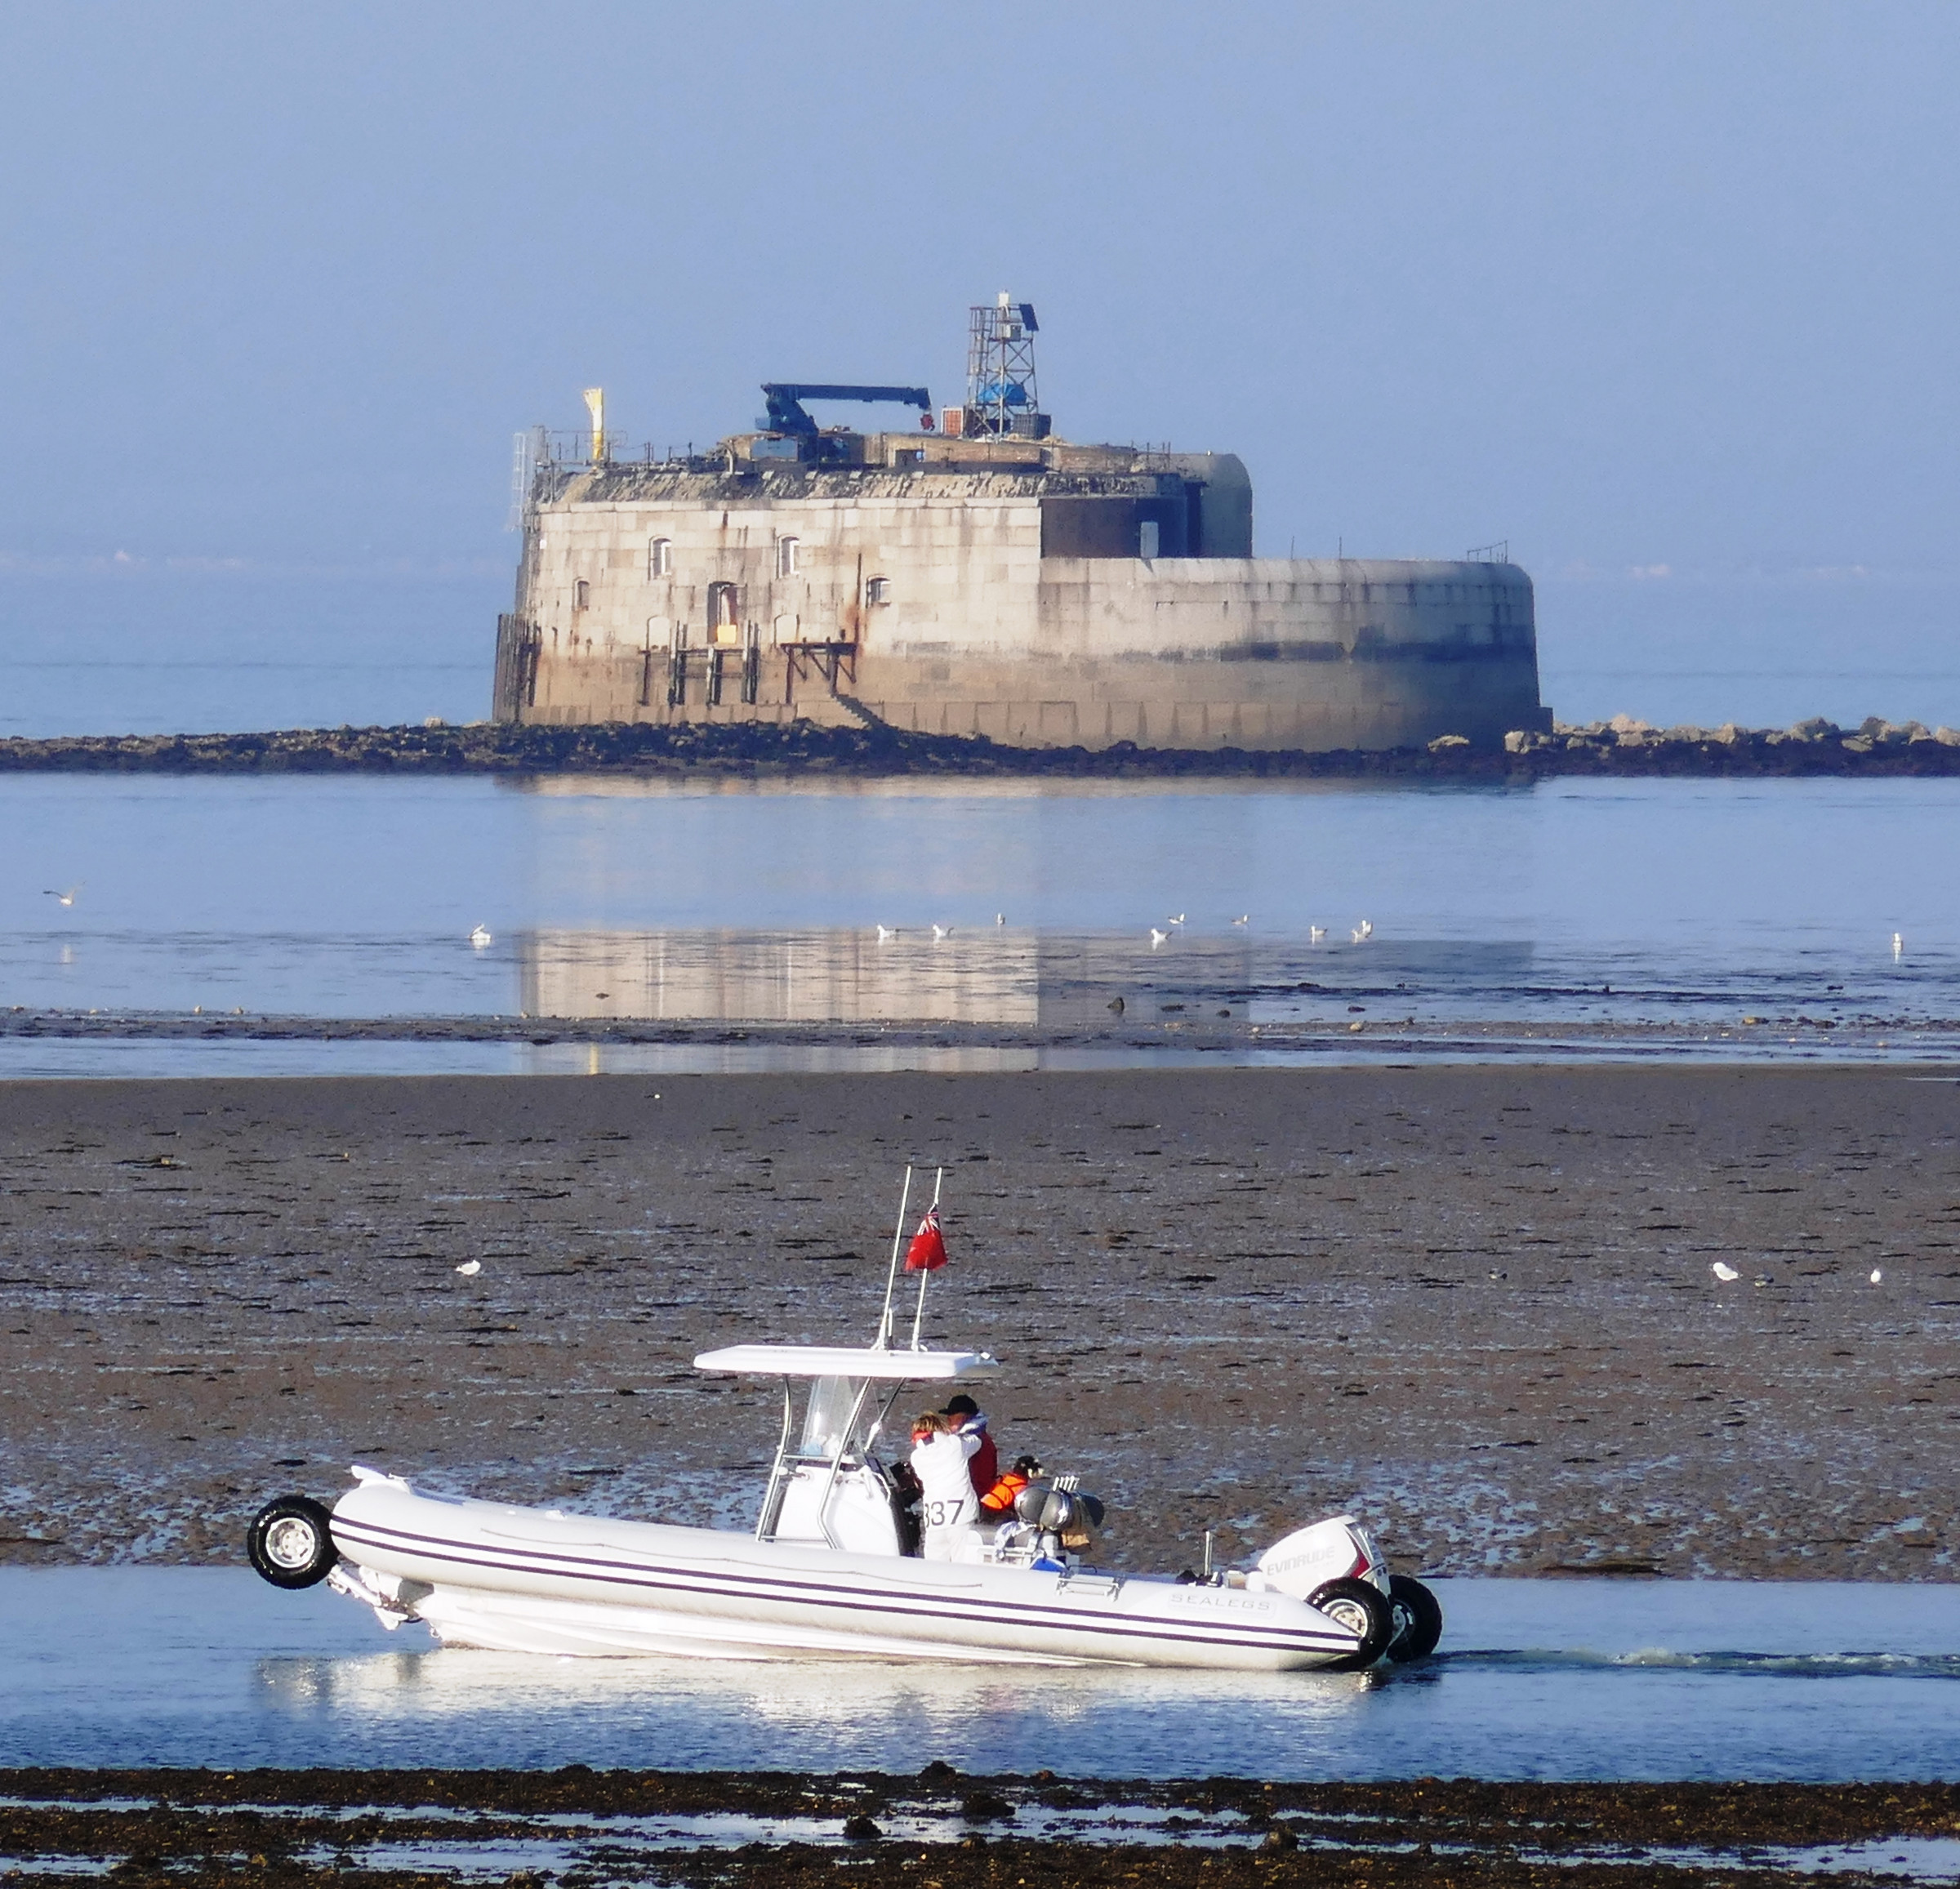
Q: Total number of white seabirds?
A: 15